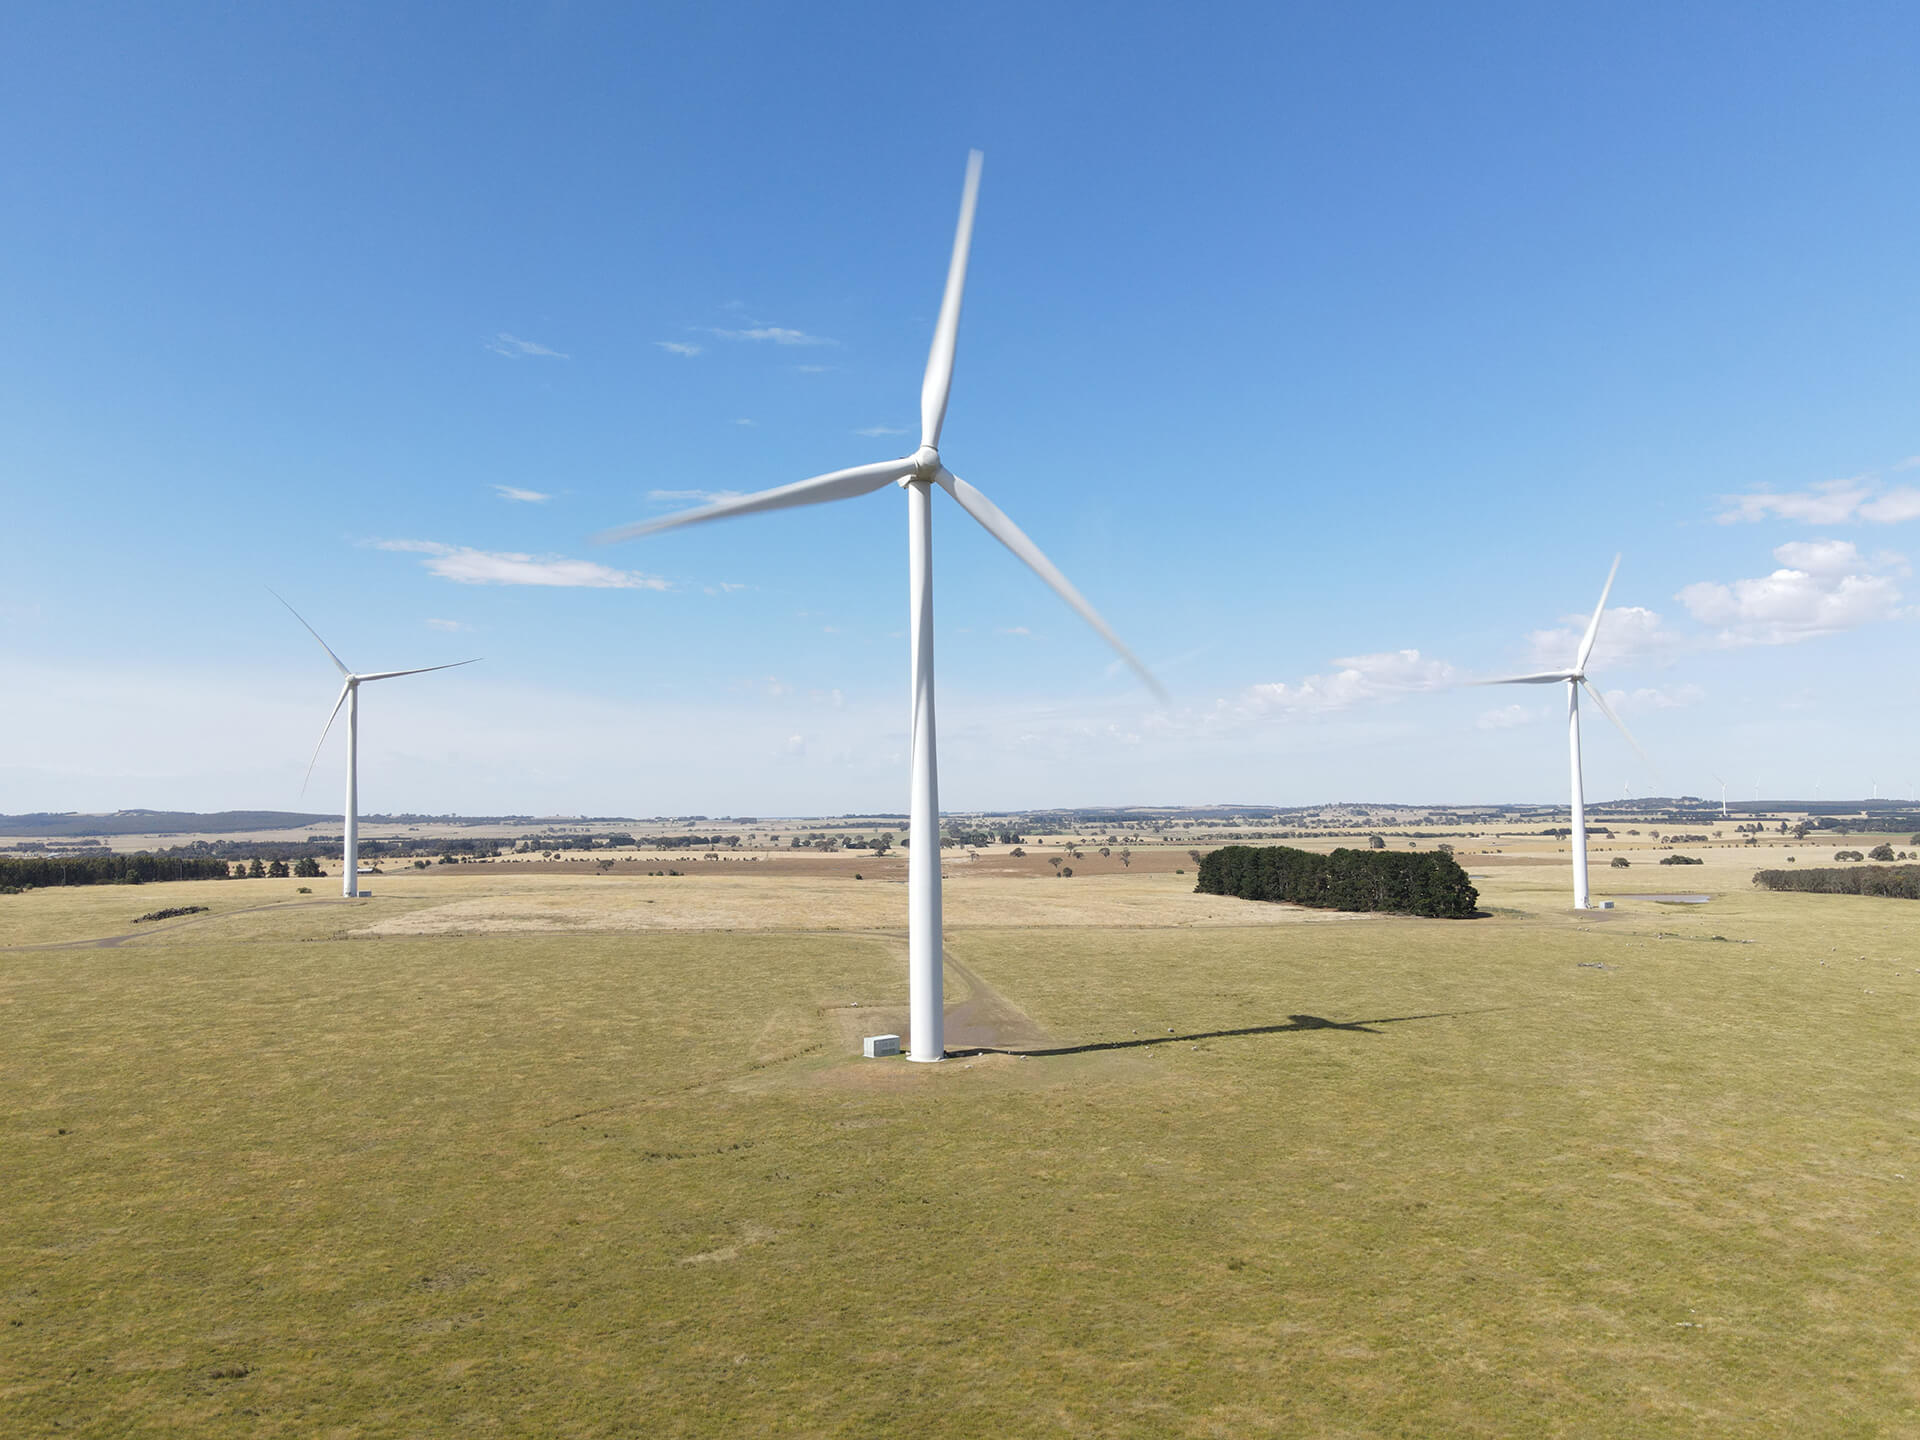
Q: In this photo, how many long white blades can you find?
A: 9